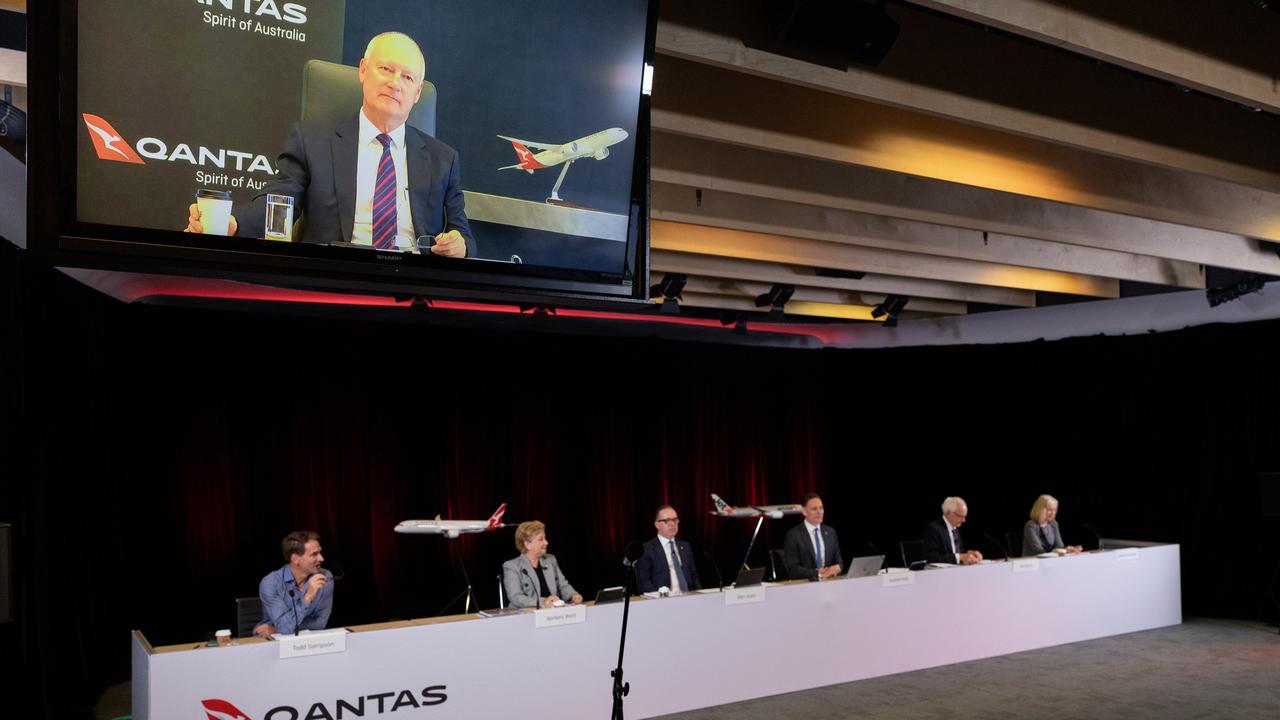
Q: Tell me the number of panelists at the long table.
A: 6